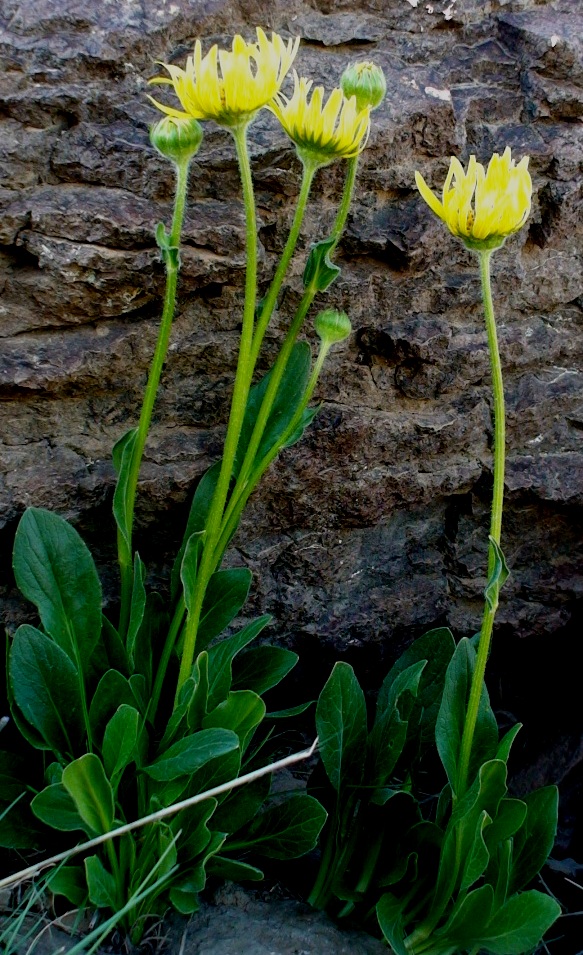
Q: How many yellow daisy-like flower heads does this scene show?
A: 3